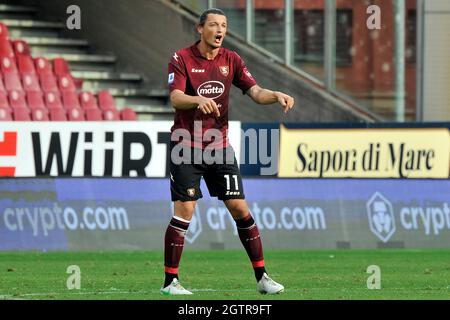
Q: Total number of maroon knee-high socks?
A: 2